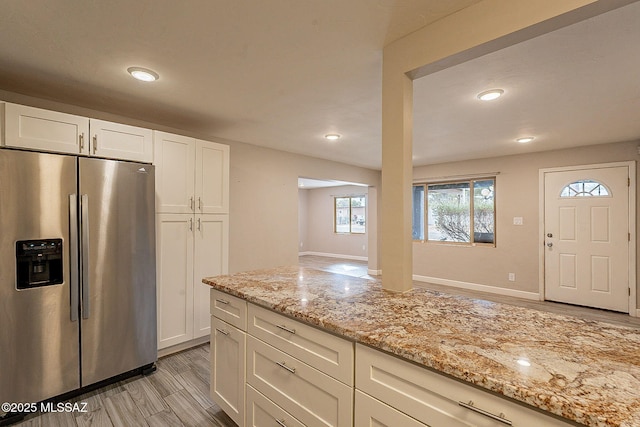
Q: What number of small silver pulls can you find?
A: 12